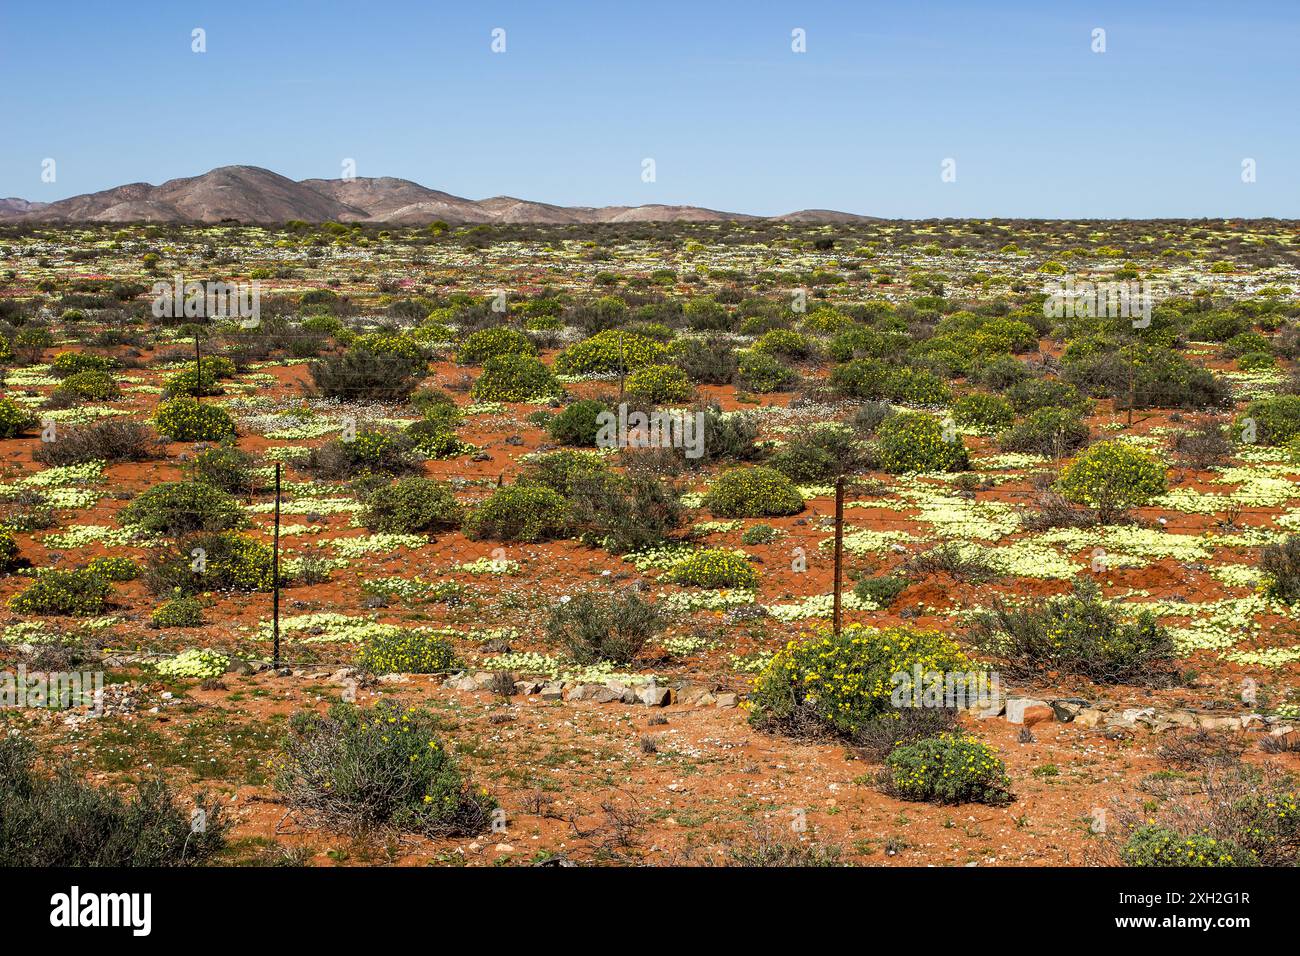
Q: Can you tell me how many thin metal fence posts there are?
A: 5